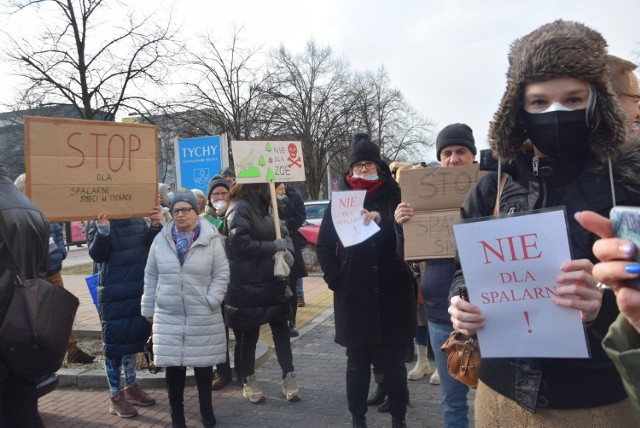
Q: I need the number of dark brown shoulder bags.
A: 1